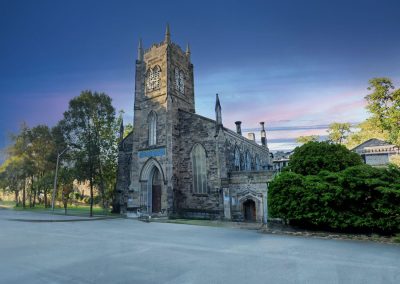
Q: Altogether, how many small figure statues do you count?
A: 0